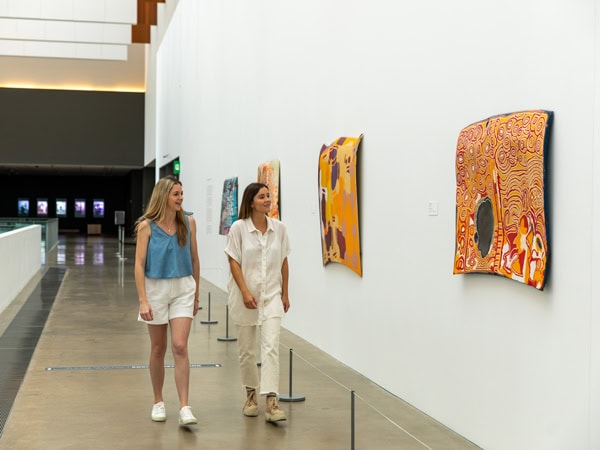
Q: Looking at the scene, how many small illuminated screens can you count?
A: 5